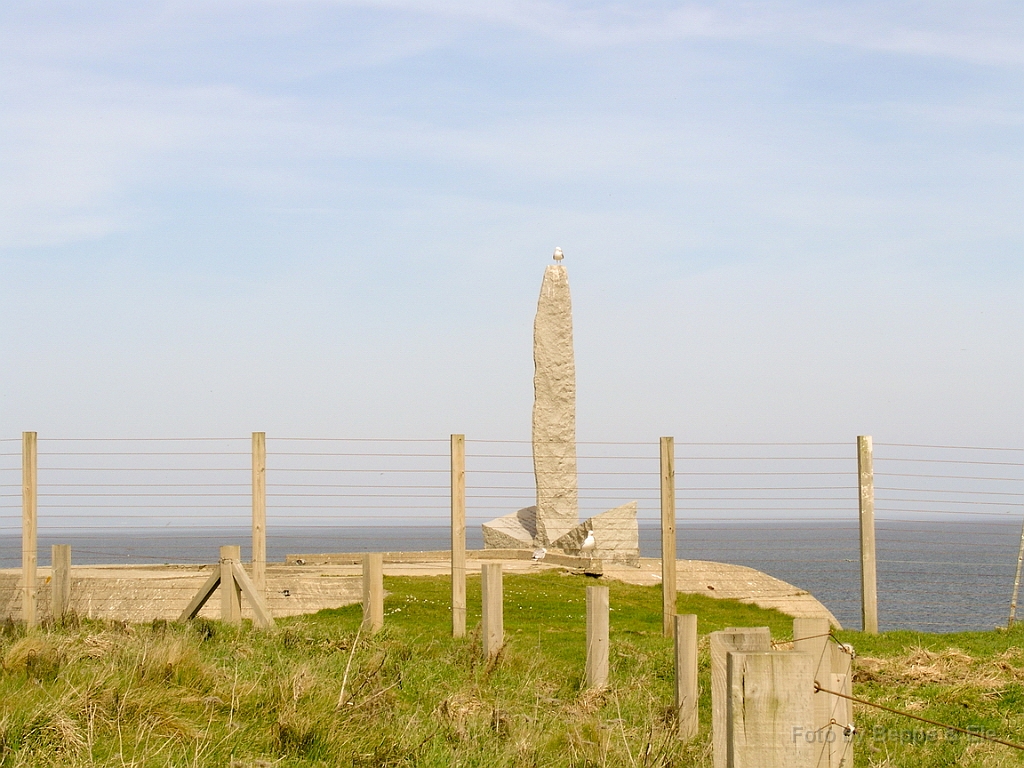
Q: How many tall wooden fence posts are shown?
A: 5